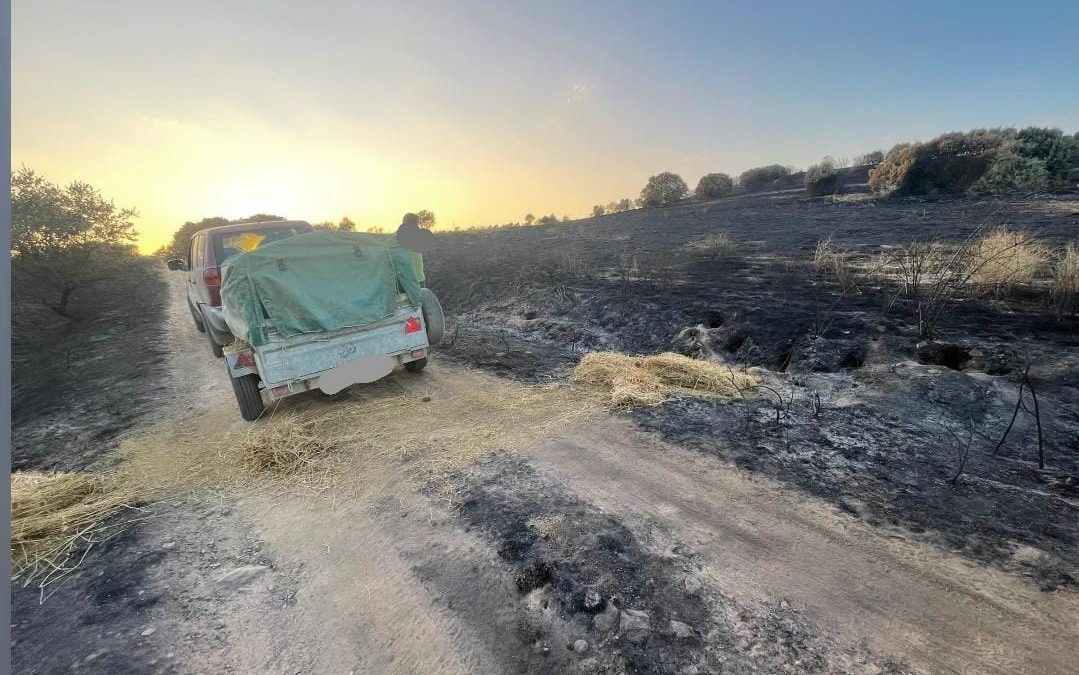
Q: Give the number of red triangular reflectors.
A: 2